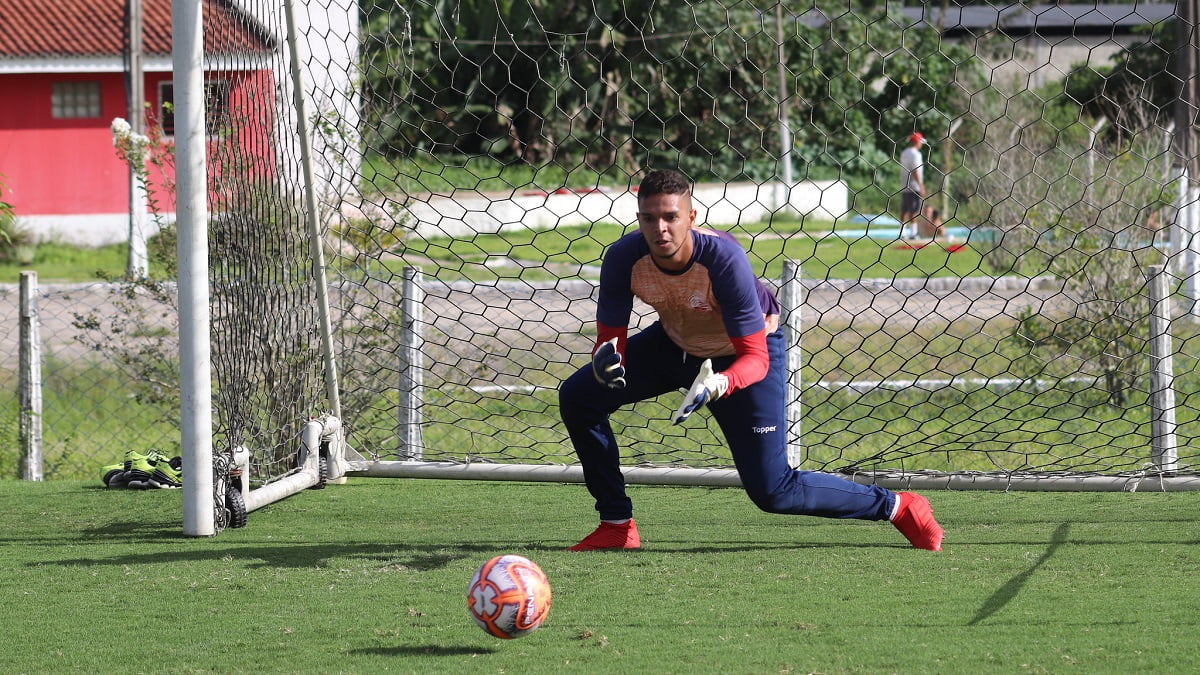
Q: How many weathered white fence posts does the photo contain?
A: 4